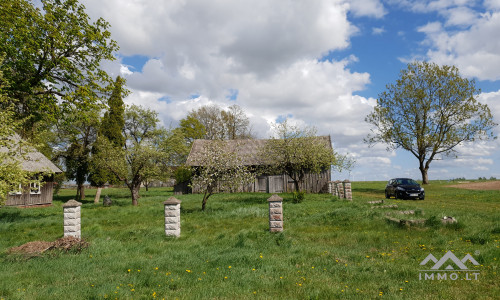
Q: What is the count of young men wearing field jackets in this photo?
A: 0